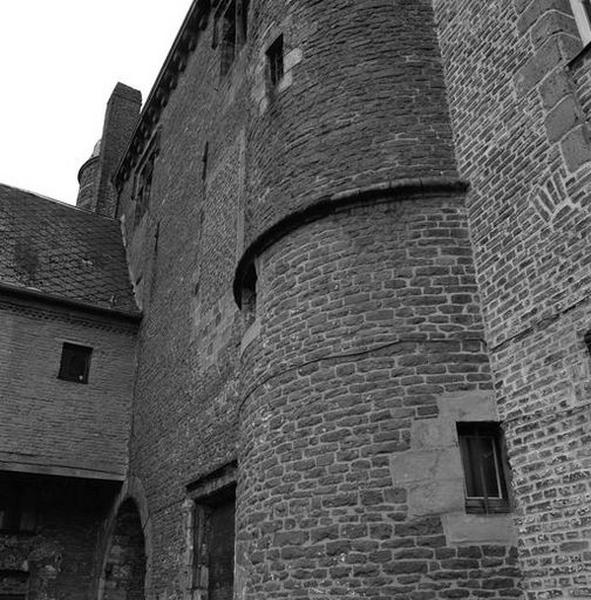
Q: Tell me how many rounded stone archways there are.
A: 1